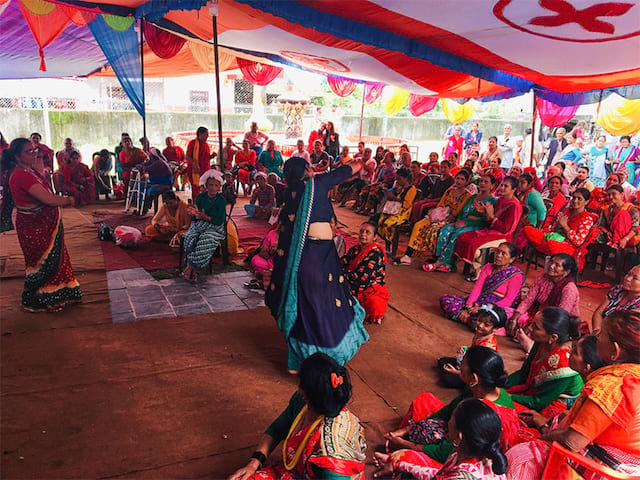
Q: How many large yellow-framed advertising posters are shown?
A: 0